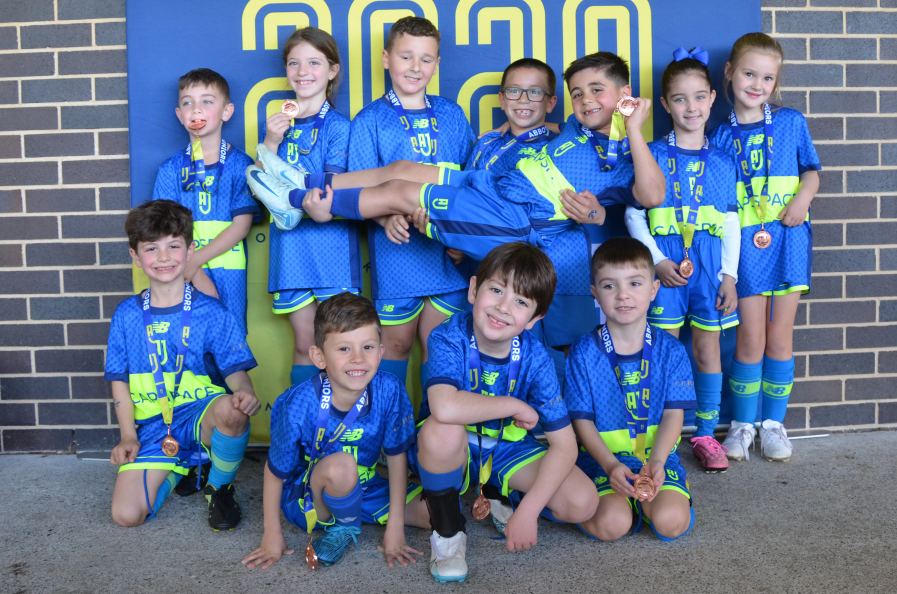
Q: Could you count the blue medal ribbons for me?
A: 11